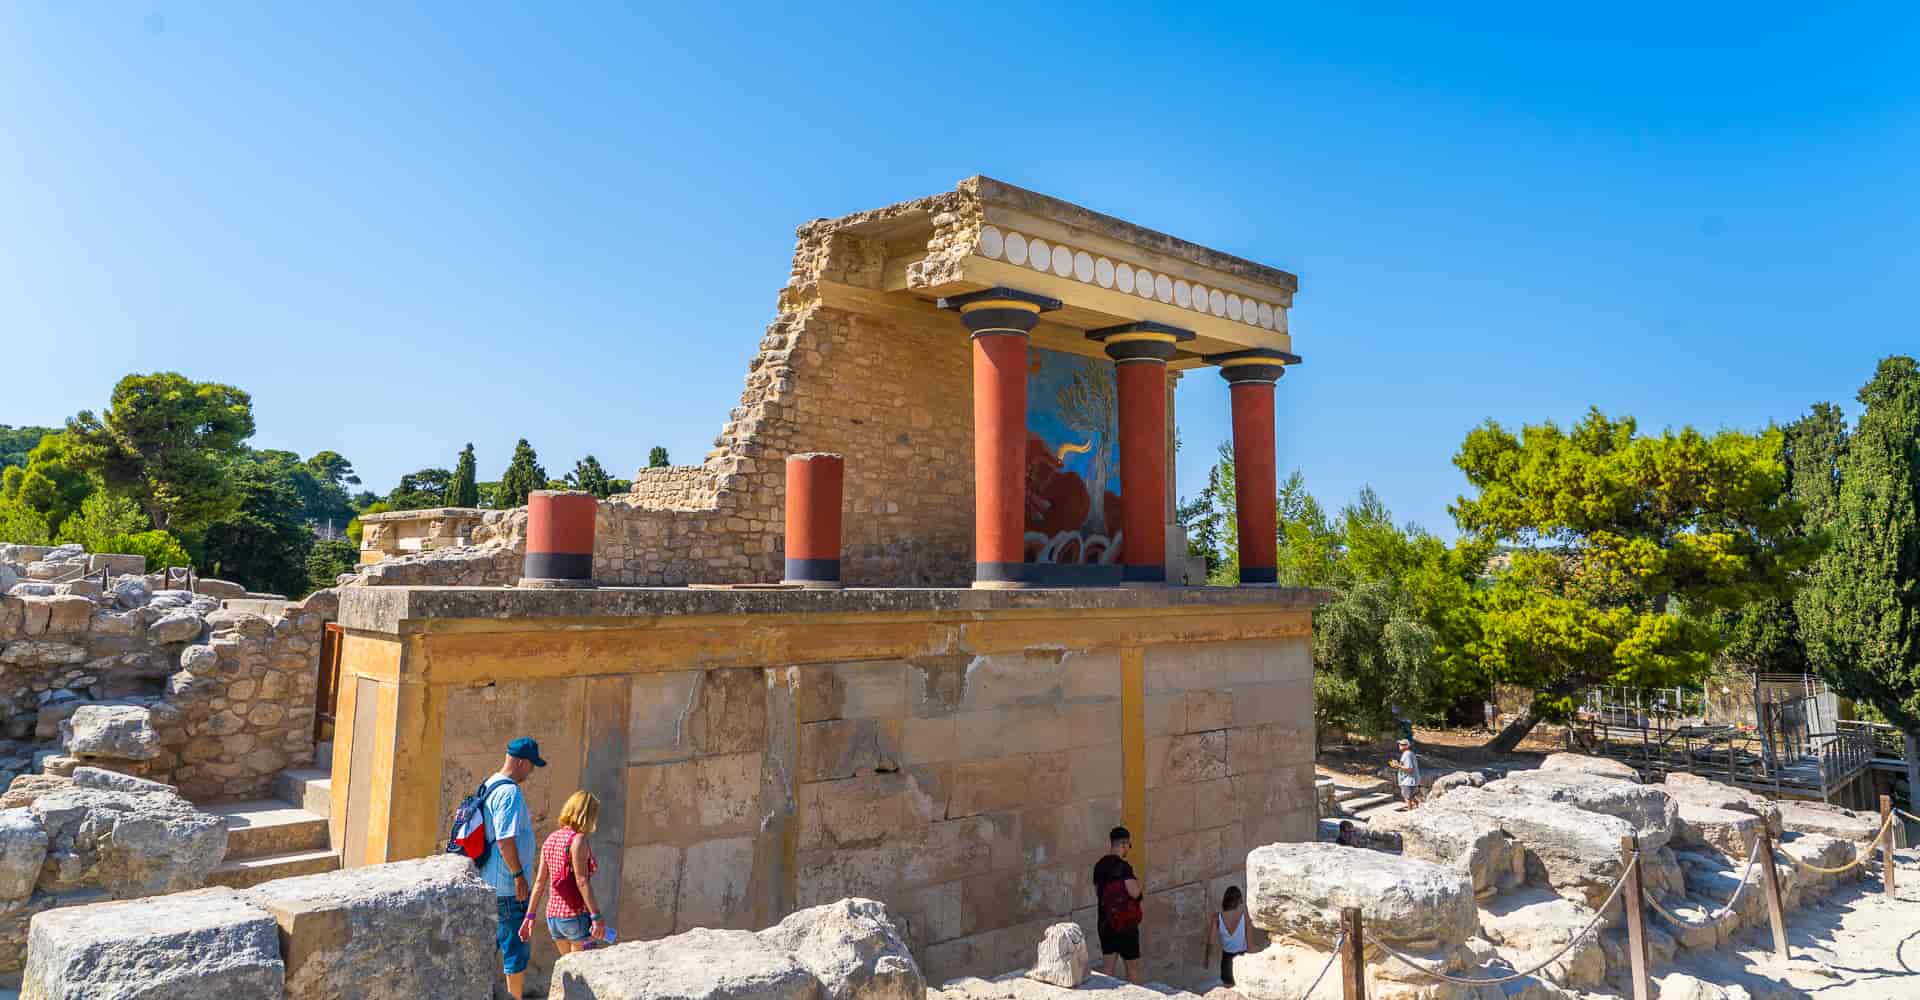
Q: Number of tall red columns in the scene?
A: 3